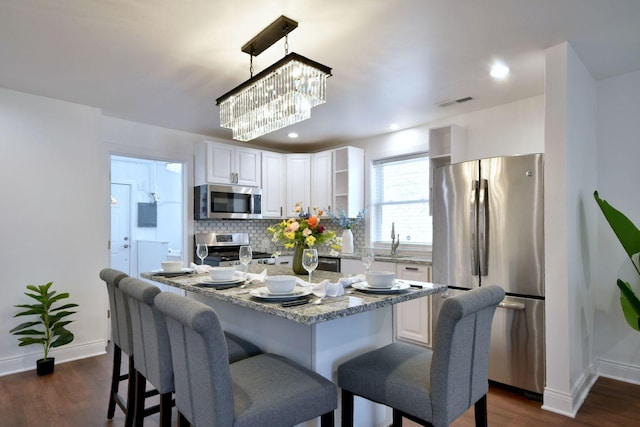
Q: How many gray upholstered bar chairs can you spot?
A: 4